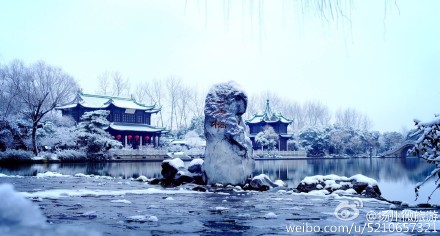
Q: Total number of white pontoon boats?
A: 0